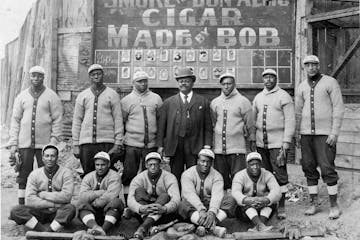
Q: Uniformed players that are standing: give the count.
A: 6